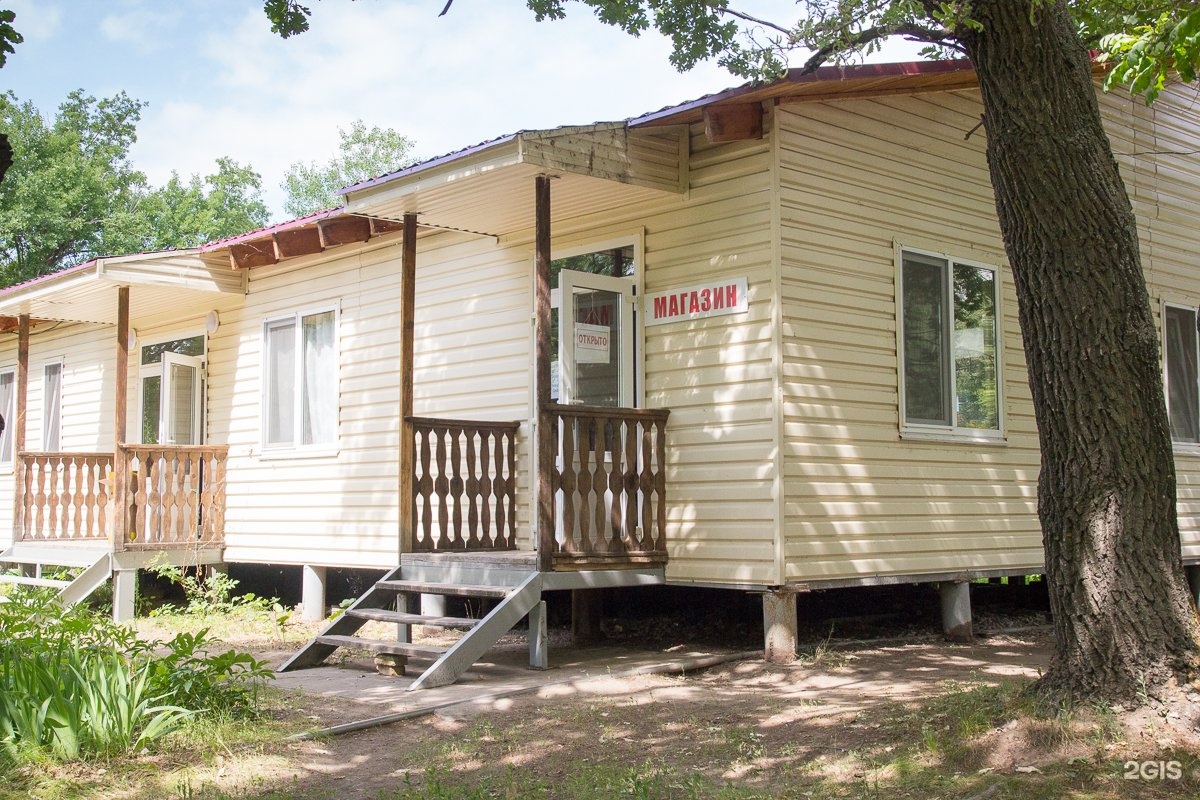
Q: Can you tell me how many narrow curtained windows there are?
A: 2